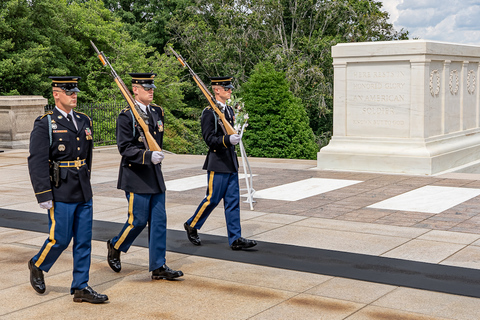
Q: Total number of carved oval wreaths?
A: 3